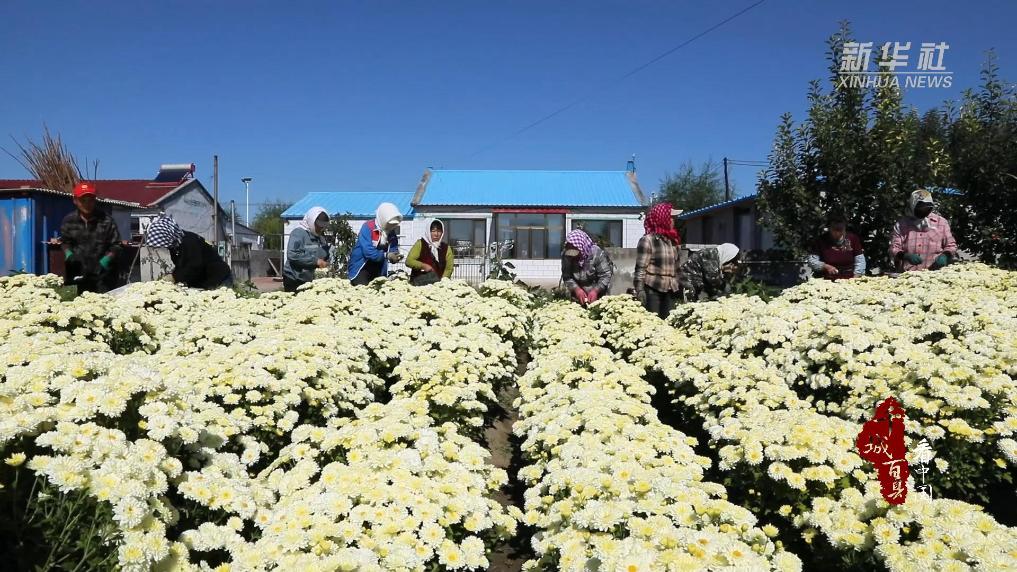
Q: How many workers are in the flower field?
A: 10